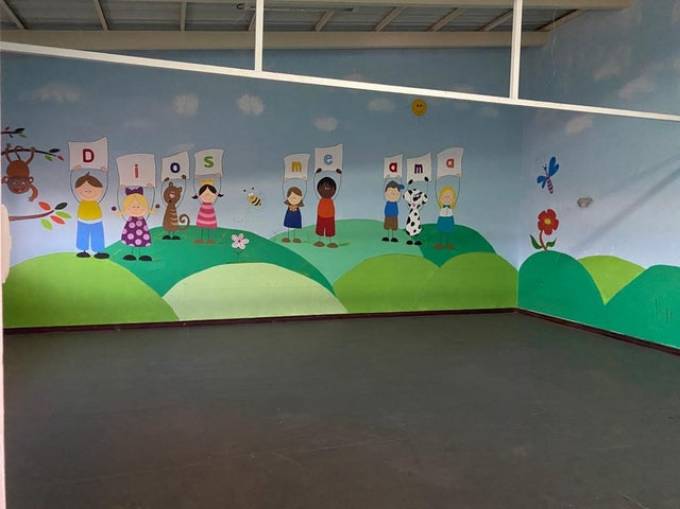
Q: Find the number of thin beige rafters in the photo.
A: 9